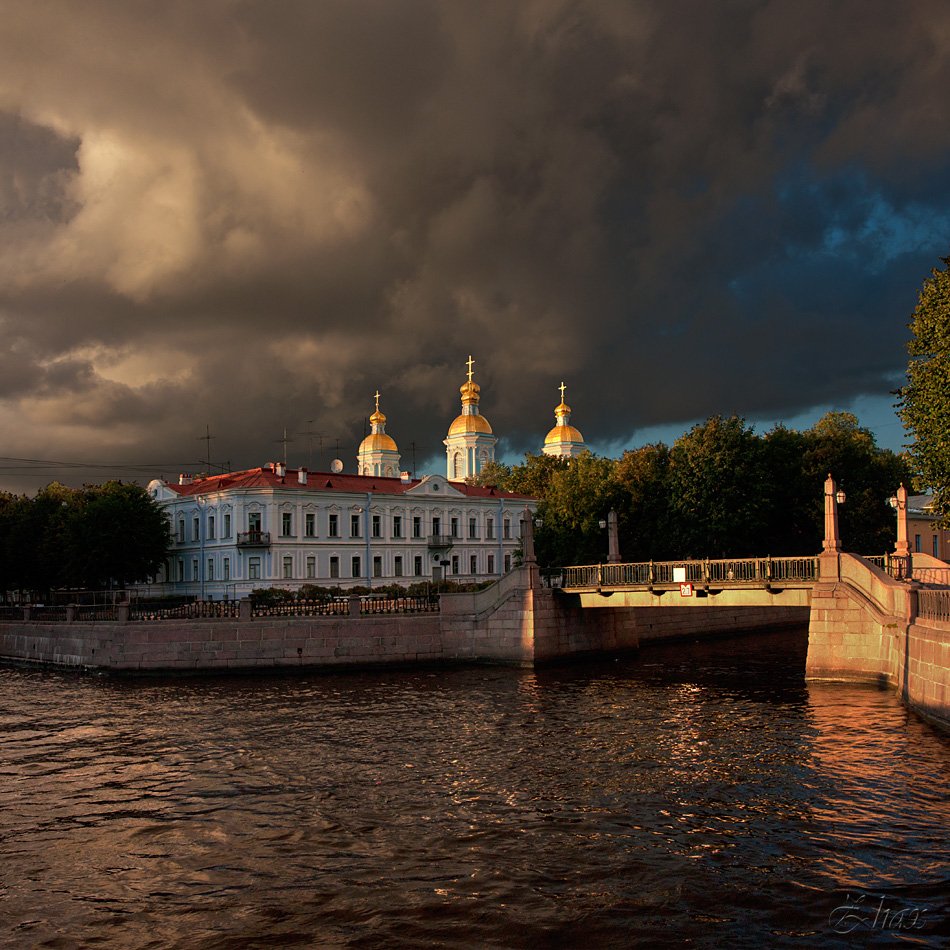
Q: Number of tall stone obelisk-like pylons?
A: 4